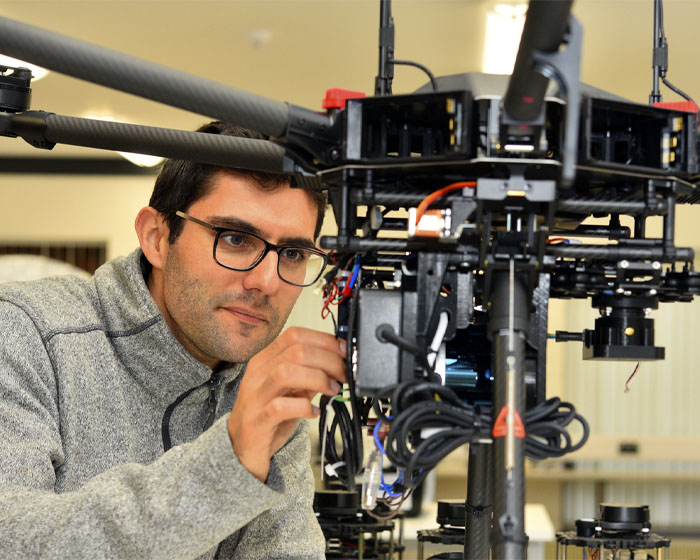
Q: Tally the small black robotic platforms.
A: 3